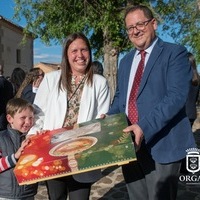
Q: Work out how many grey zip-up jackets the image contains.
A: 1